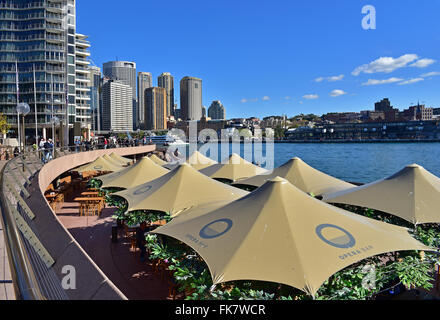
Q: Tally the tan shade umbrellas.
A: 11